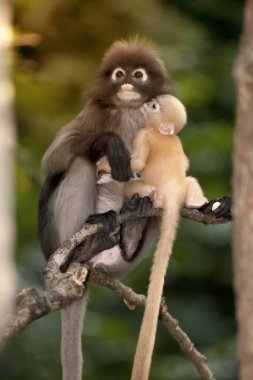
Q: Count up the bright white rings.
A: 2